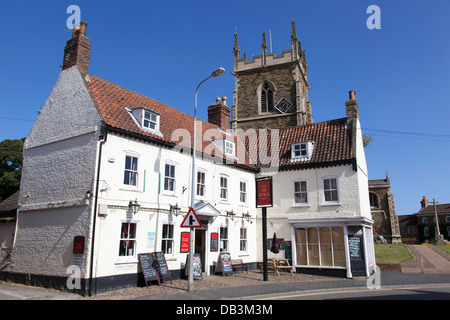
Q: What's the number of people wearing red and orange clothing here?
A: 0